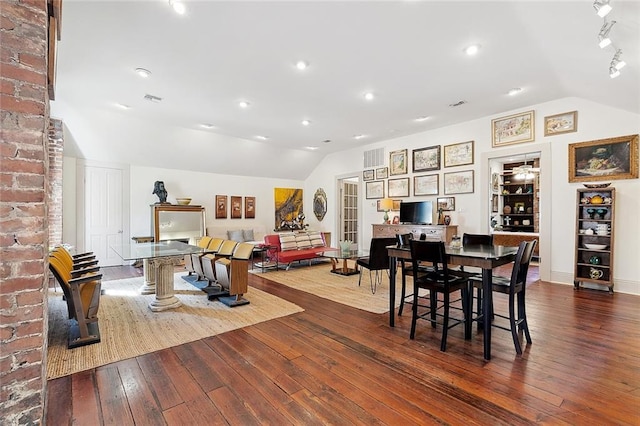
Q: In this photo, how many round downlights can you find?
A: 14